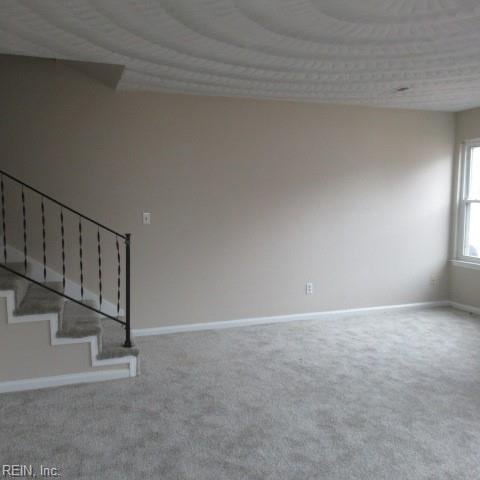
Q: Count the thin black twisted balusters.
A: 7